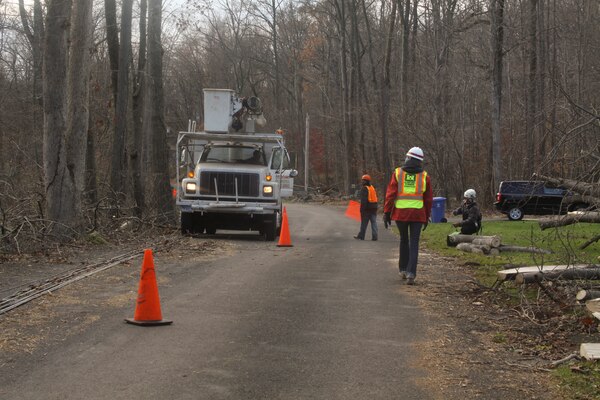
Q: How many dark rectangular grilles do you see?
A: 1